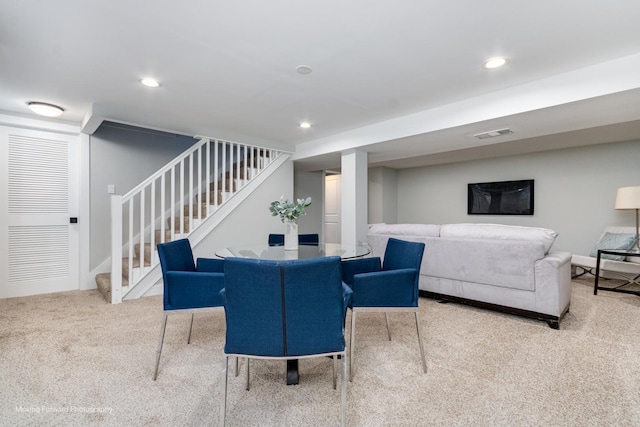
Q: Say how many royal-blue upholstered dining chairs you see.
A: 4